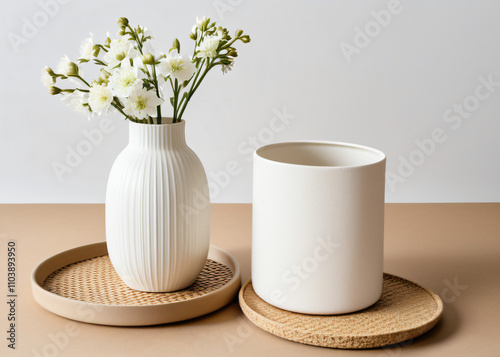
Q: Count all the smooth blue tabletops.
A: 0